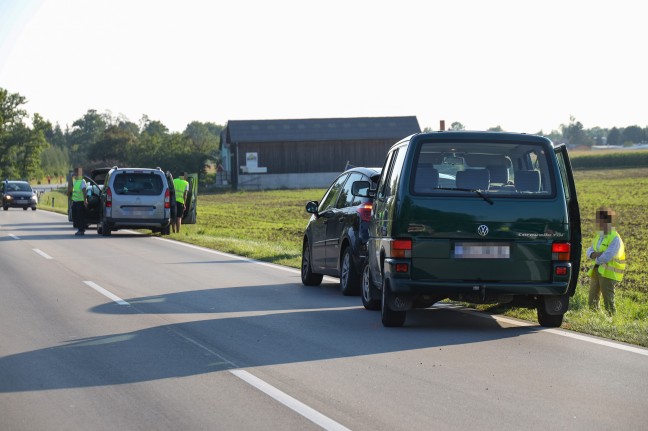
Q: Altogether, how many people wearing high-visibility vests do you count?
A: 3